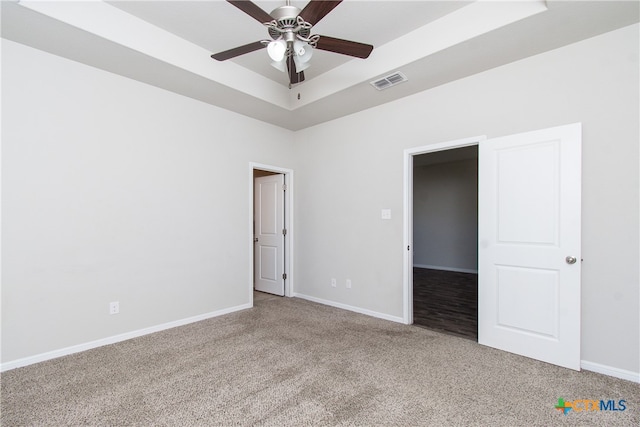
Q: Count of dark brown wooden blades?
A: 5